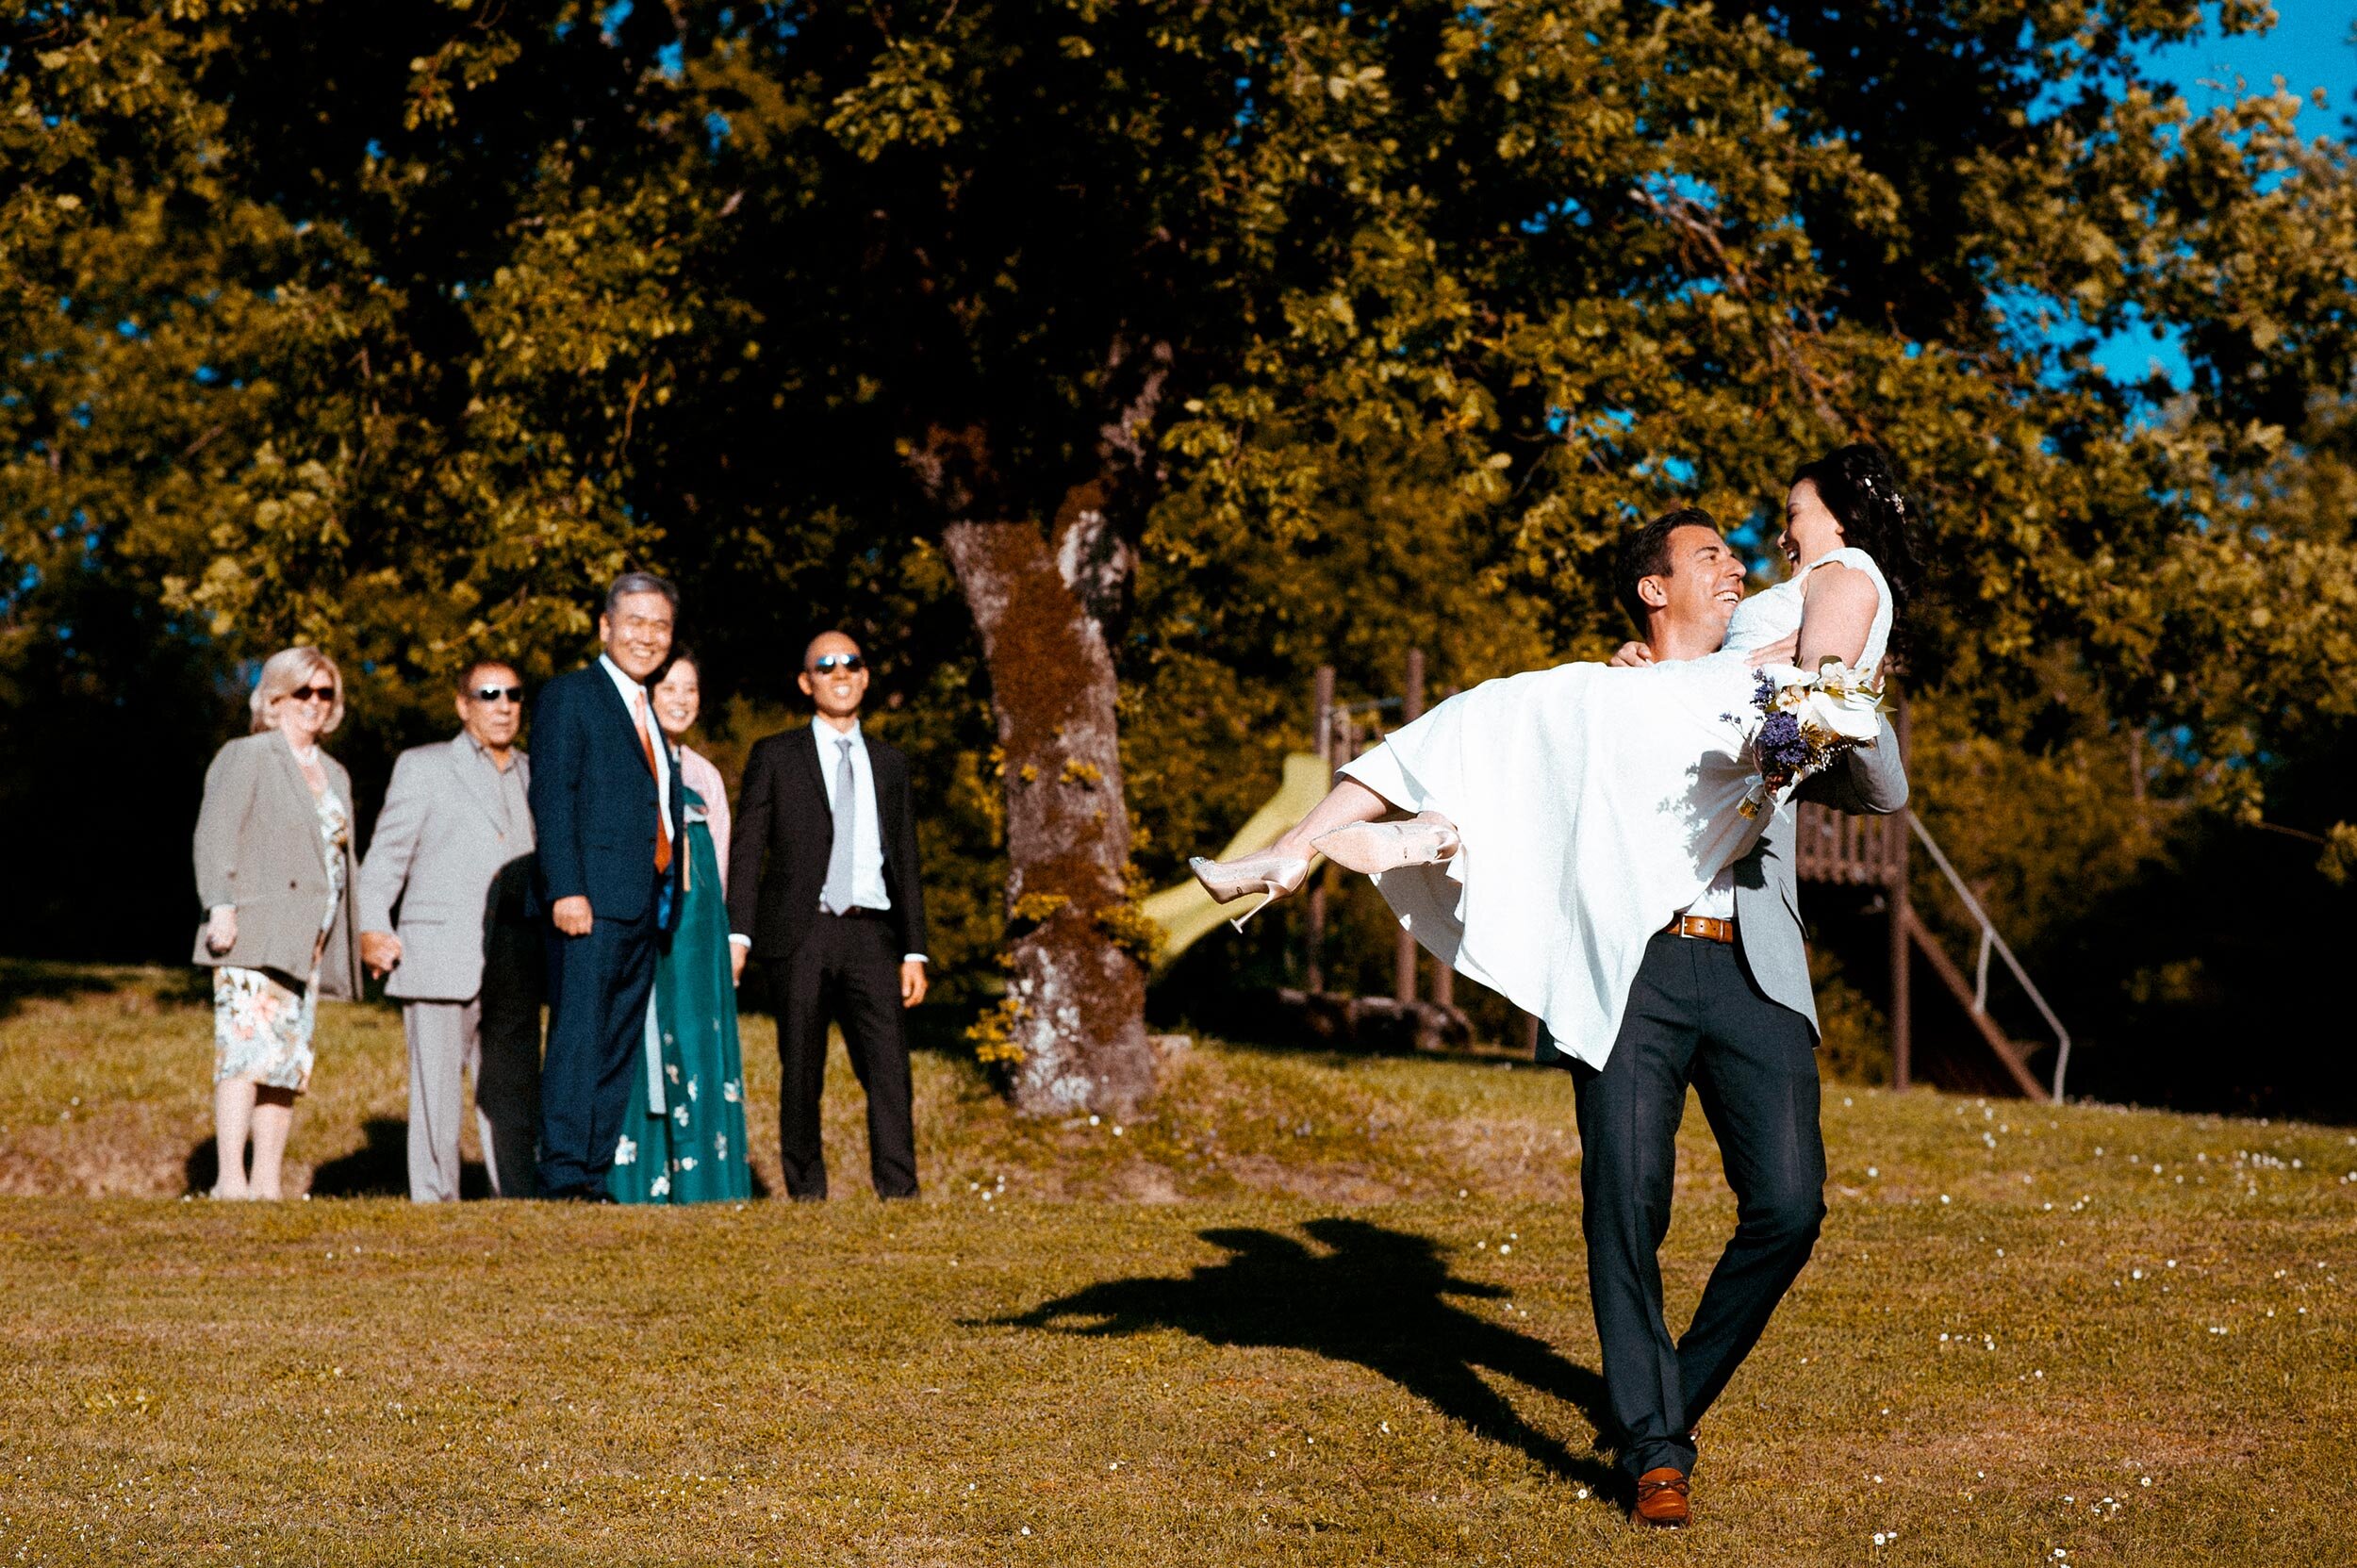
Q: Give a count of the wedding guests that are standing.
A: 5